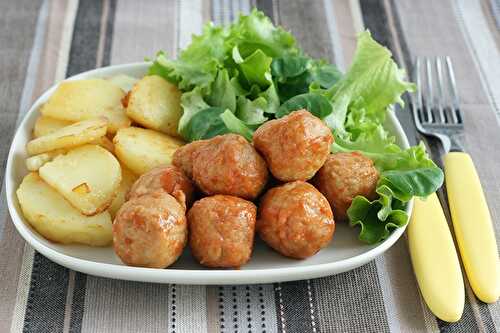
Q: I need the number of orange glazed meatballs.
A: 8